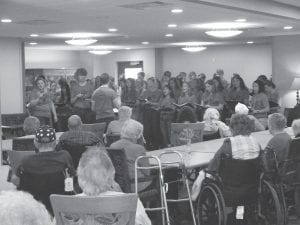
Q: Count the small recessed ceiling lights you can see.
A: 12